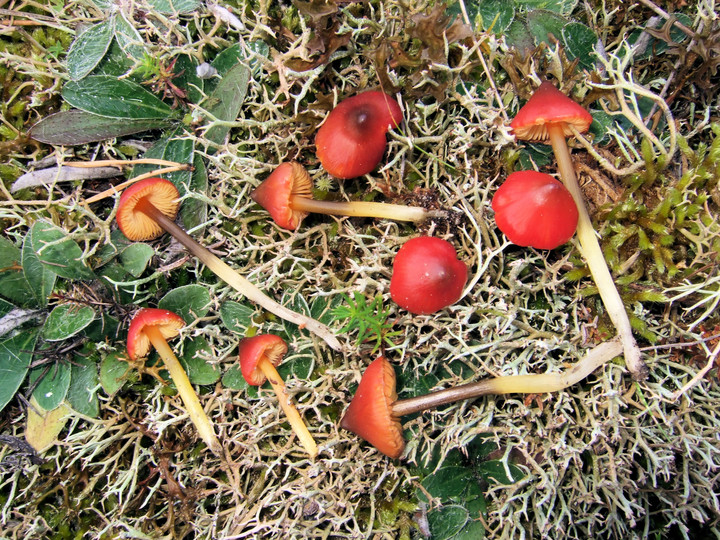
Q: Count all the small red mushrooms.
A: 9